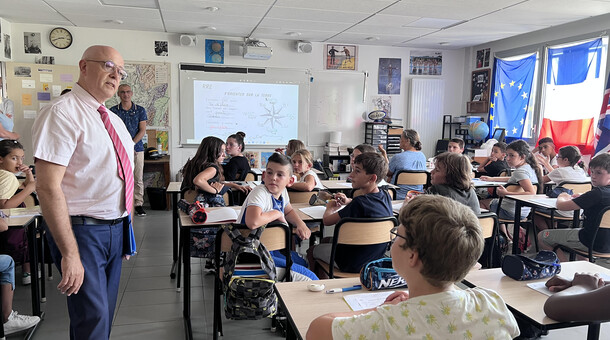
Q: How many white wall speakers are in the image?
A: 2